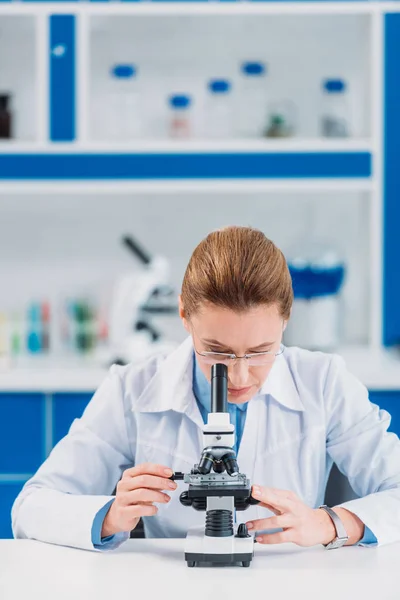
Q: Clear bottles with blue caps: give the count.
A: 5